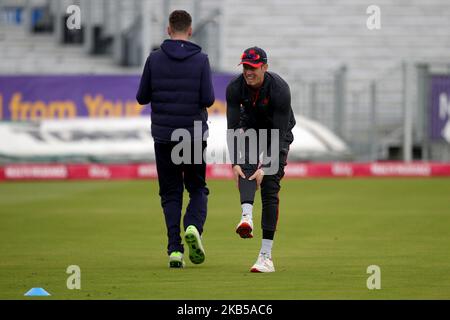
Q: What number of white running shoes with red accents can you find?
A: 2